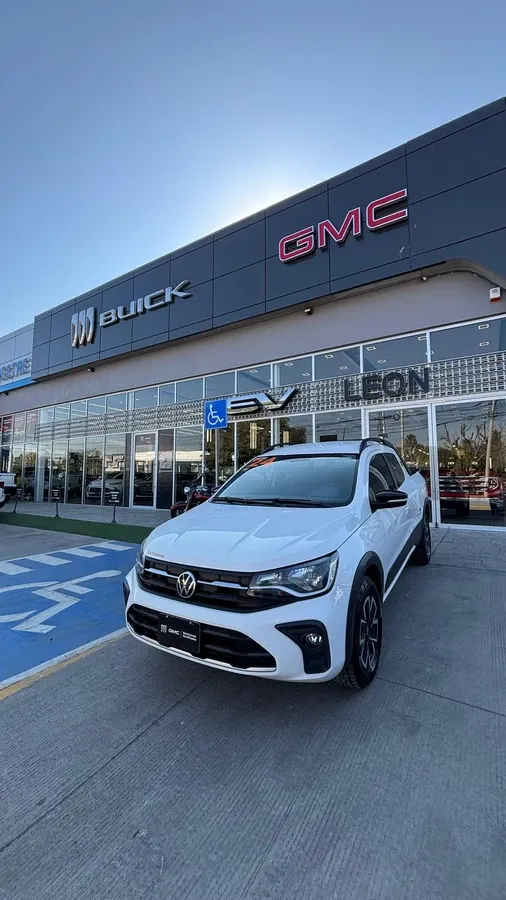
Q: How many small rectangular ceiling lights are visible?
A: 11